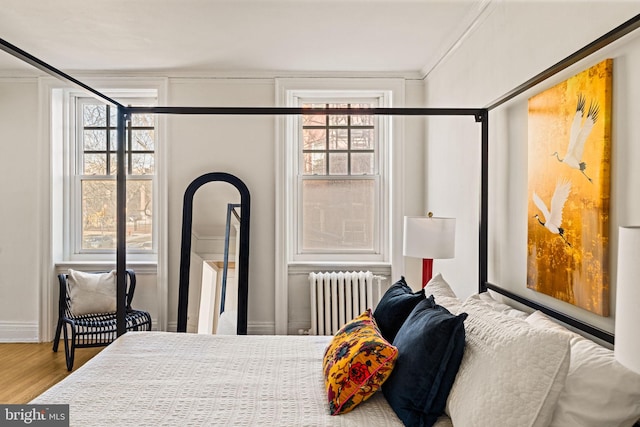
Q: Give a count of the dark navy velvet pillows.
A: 2